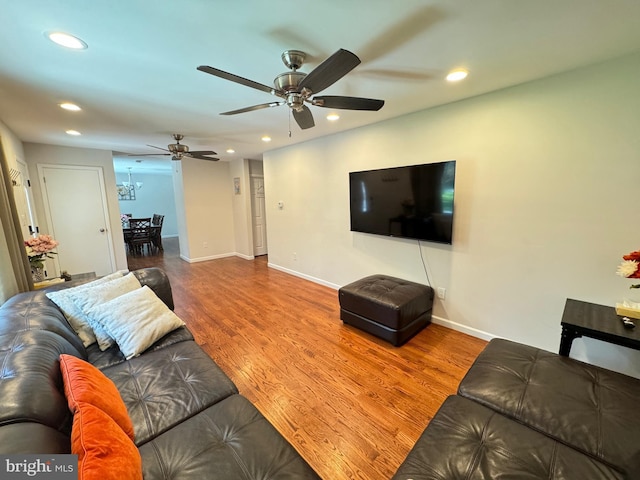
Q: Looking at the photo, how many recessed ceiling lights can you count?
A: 7